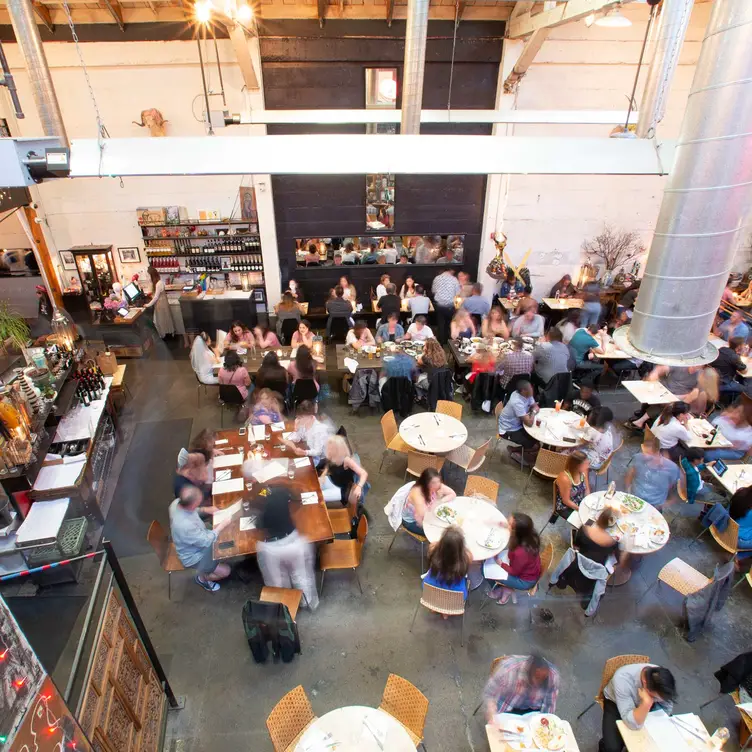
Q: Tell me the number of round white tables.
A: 5